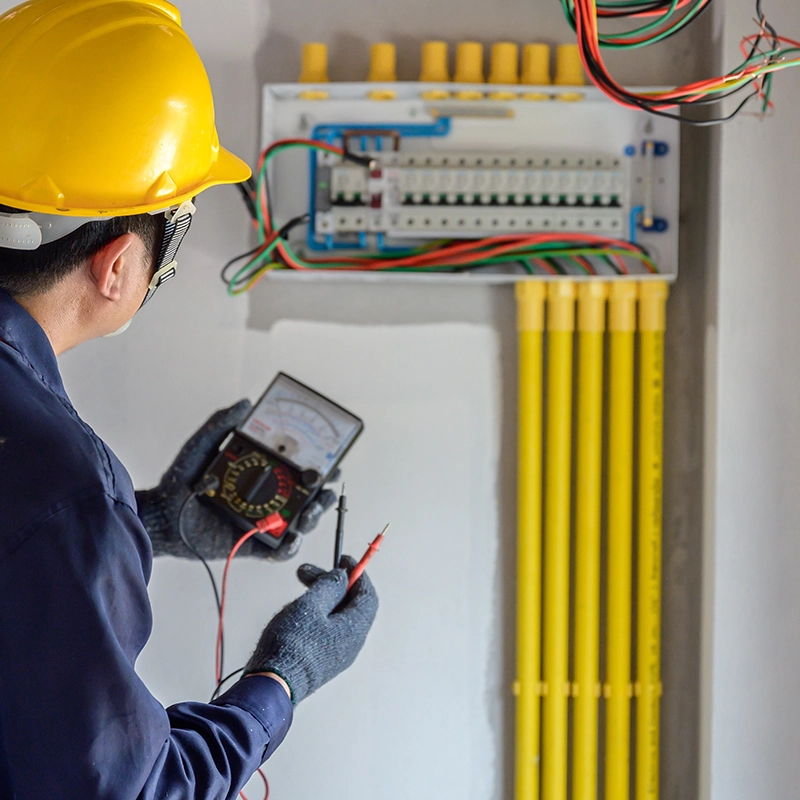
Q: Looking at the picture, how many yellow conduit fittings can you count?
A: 12